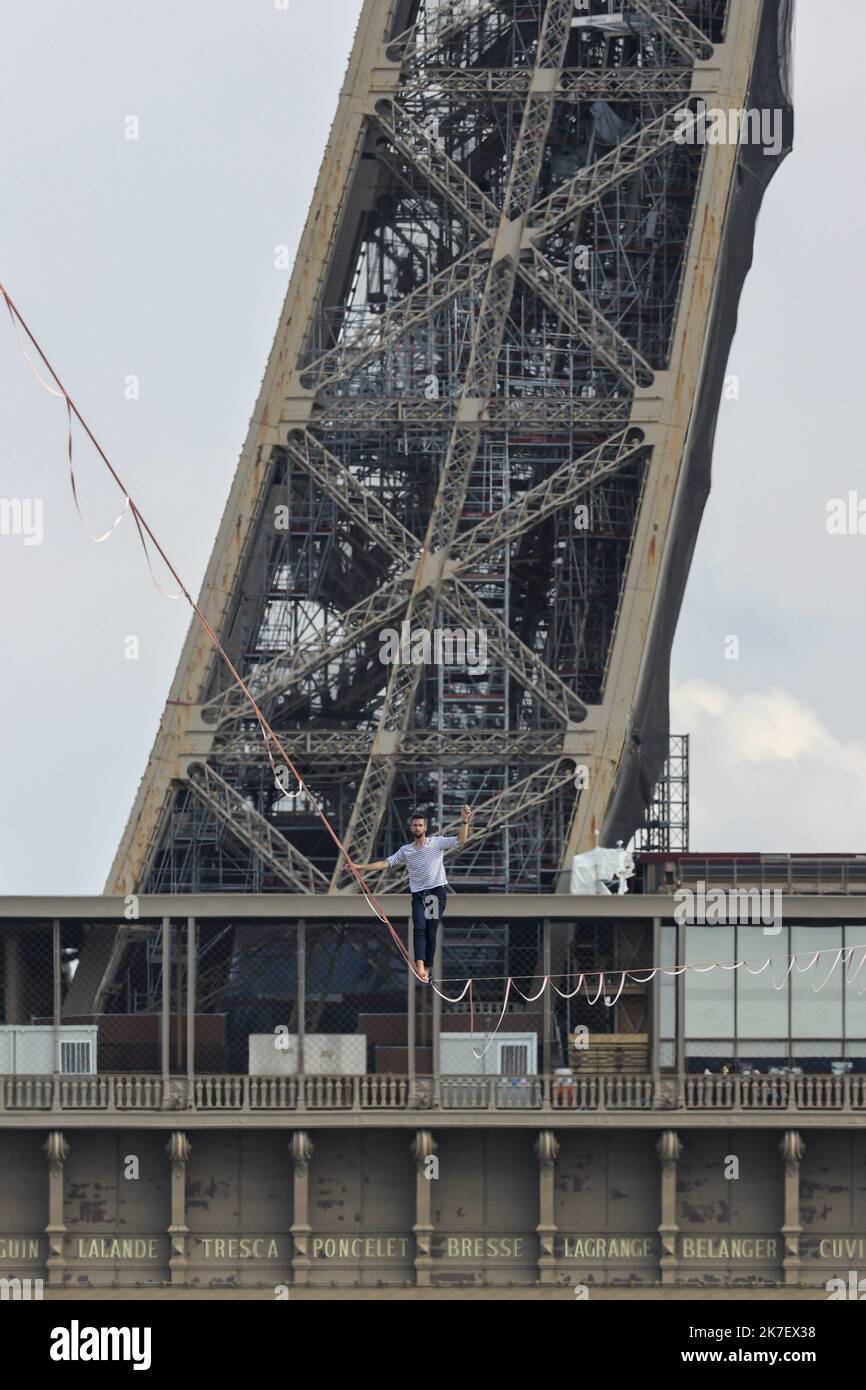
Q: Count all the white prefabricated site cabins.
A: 2